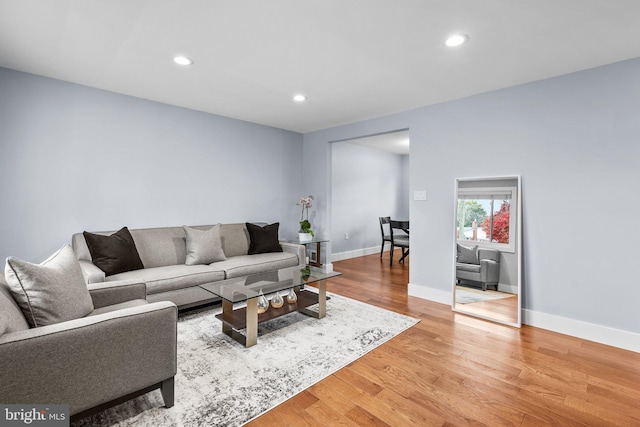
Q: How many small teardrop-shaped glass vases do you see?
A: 3